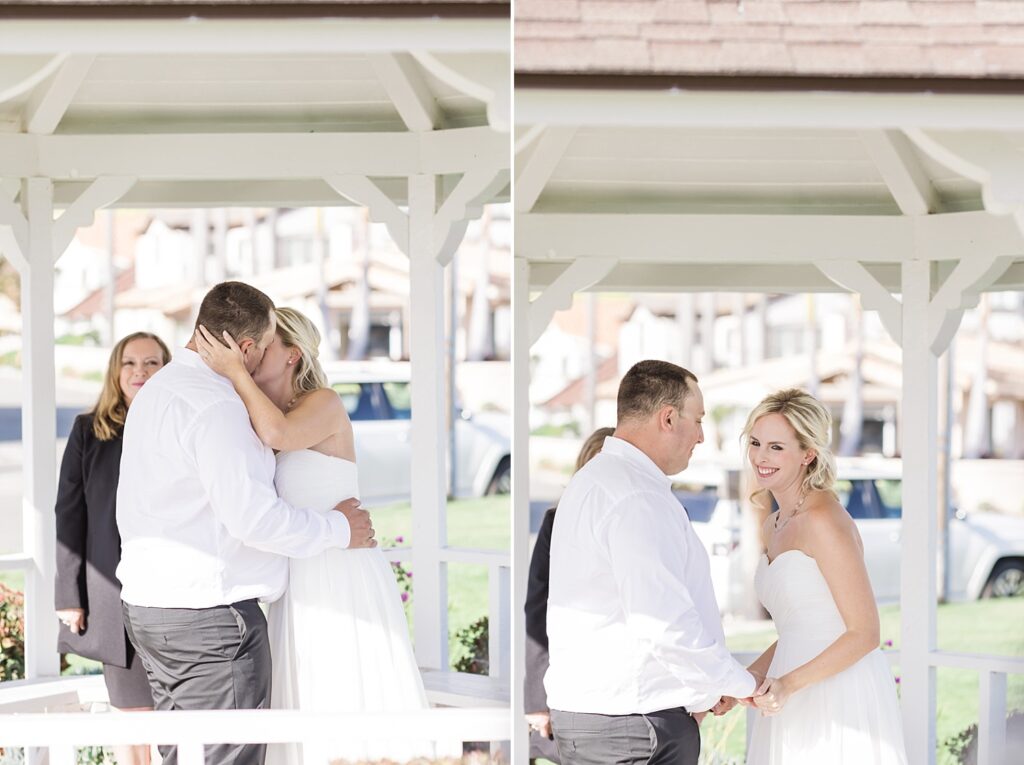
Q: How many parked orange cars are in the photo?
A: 0